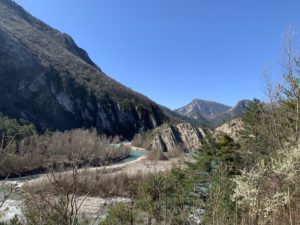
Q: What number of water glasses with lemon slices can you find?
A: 0